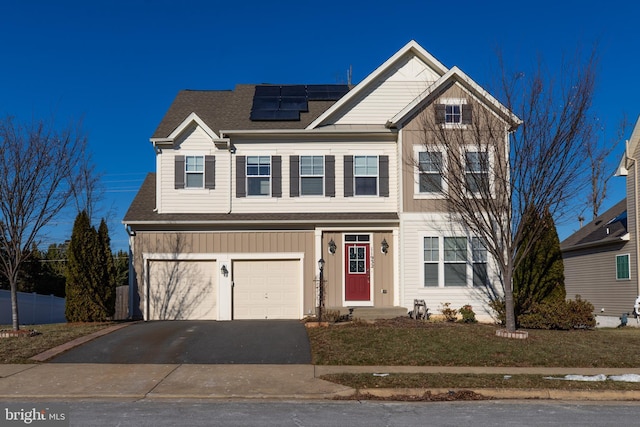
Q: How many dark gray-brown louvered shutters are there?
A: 10